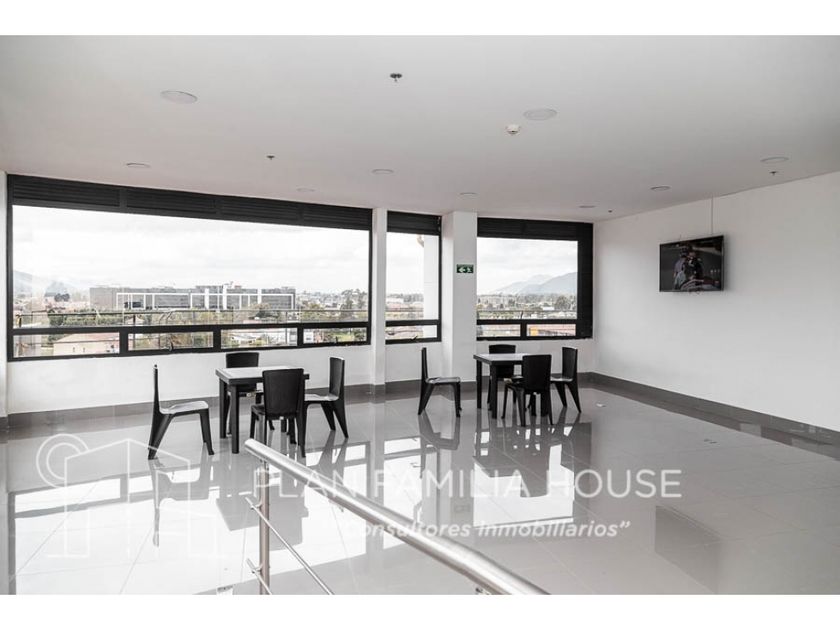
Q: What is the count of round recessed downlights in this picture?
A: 9